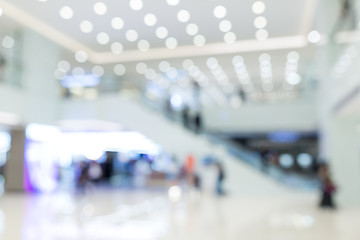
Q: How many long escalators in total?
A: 1